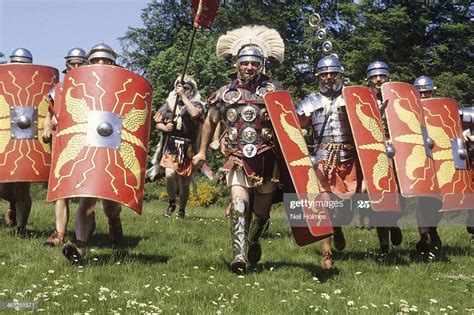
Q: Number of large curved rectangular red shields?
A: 6